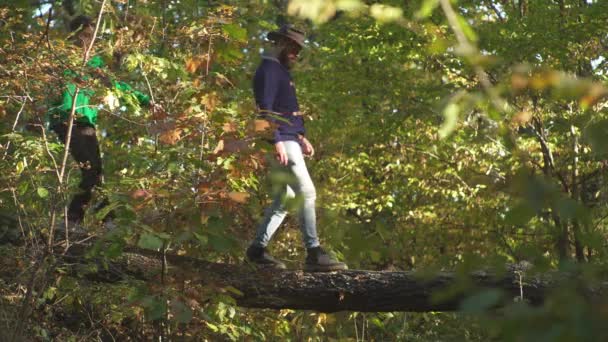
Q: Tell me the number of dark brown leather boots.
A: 2